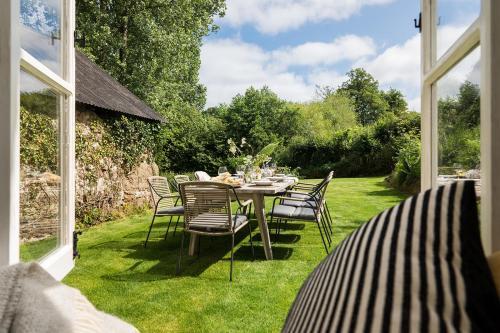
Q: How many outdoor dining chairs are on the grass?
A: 7